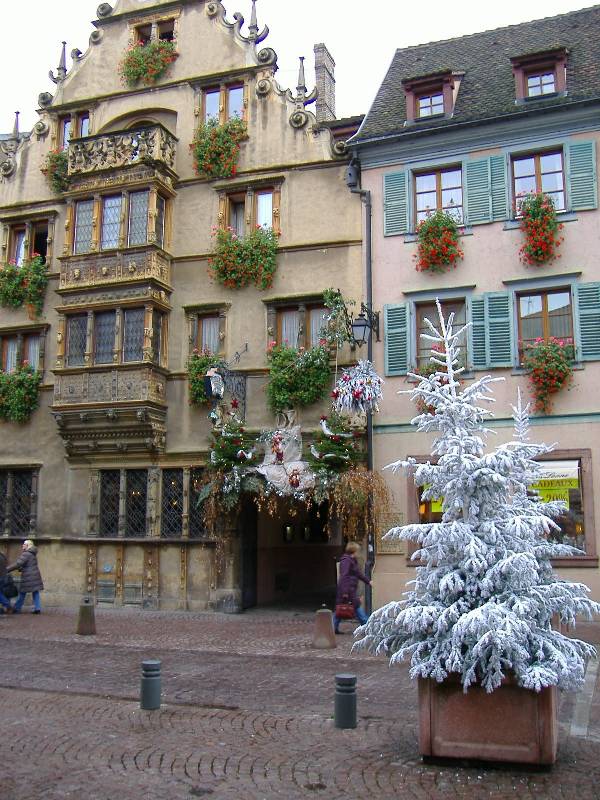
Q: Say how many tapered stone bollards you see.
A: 2